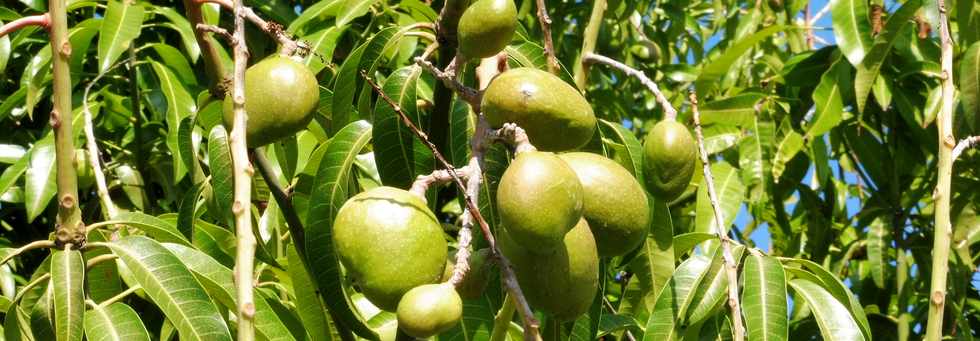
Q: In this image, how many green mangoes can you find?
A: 10